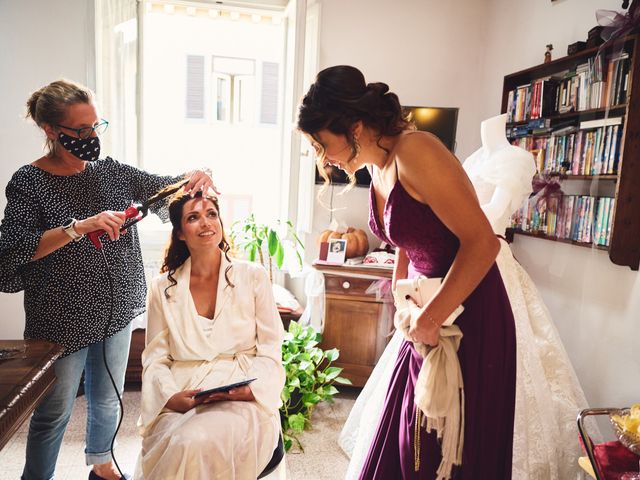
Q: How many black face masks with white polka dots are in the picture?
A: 1